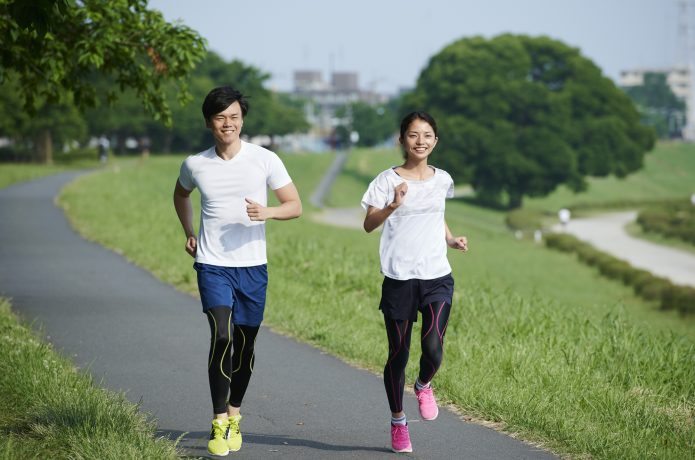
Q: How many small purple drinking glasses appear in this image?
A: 0